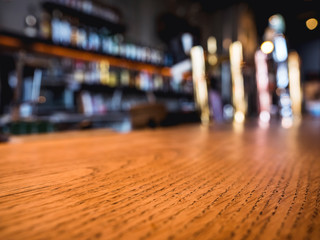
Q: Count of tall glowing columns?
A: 5